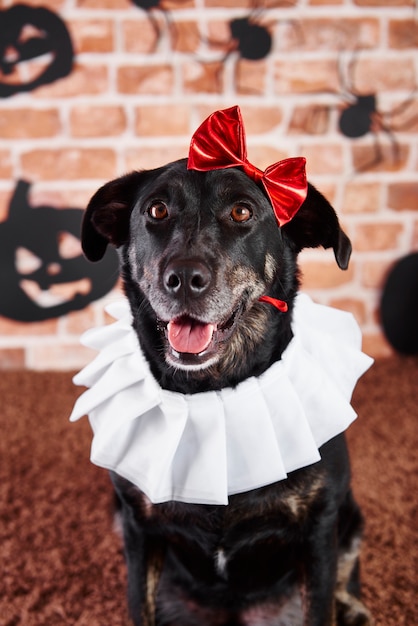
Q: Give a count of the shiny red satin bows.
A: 1